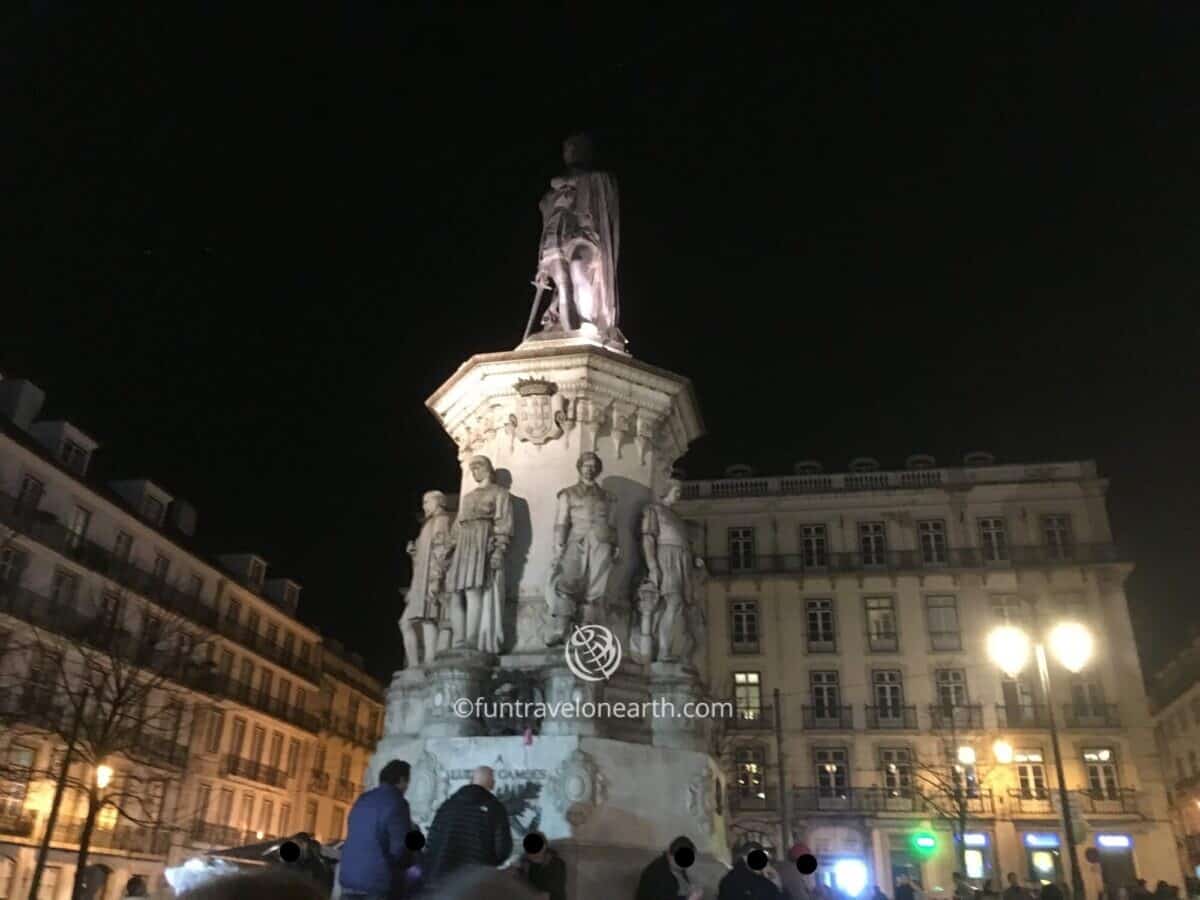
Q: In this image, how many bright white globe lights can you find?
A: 2